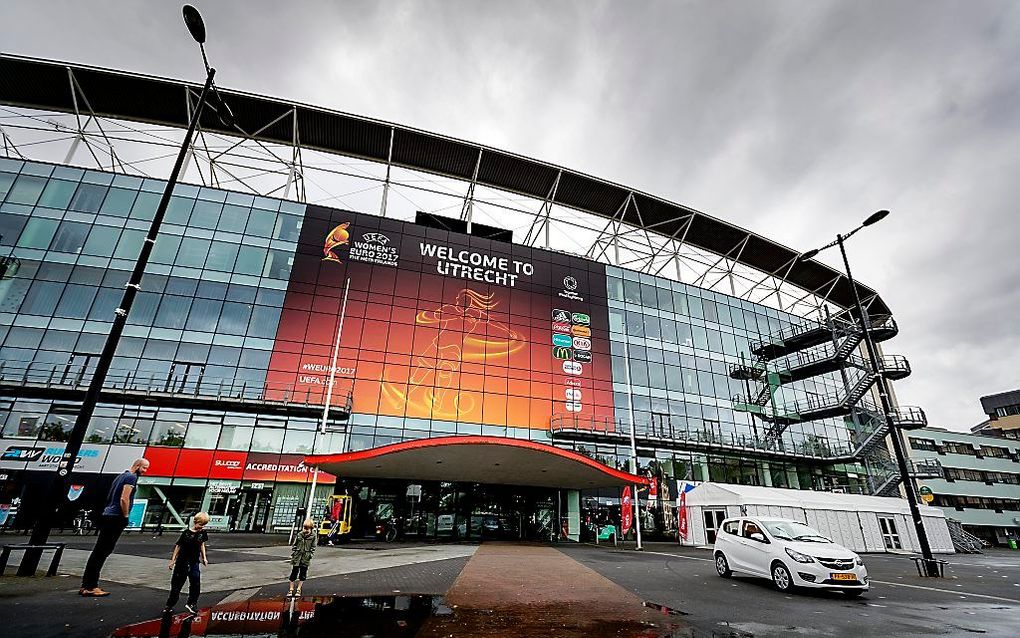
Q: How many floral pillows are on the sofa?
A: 0